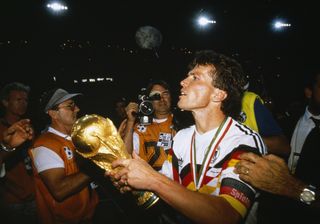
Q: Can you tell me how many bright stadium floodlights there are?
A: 3